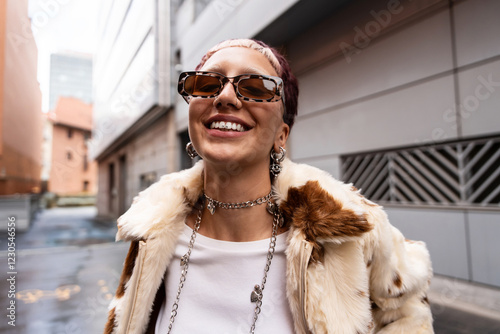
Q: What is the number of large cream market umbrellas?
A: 0